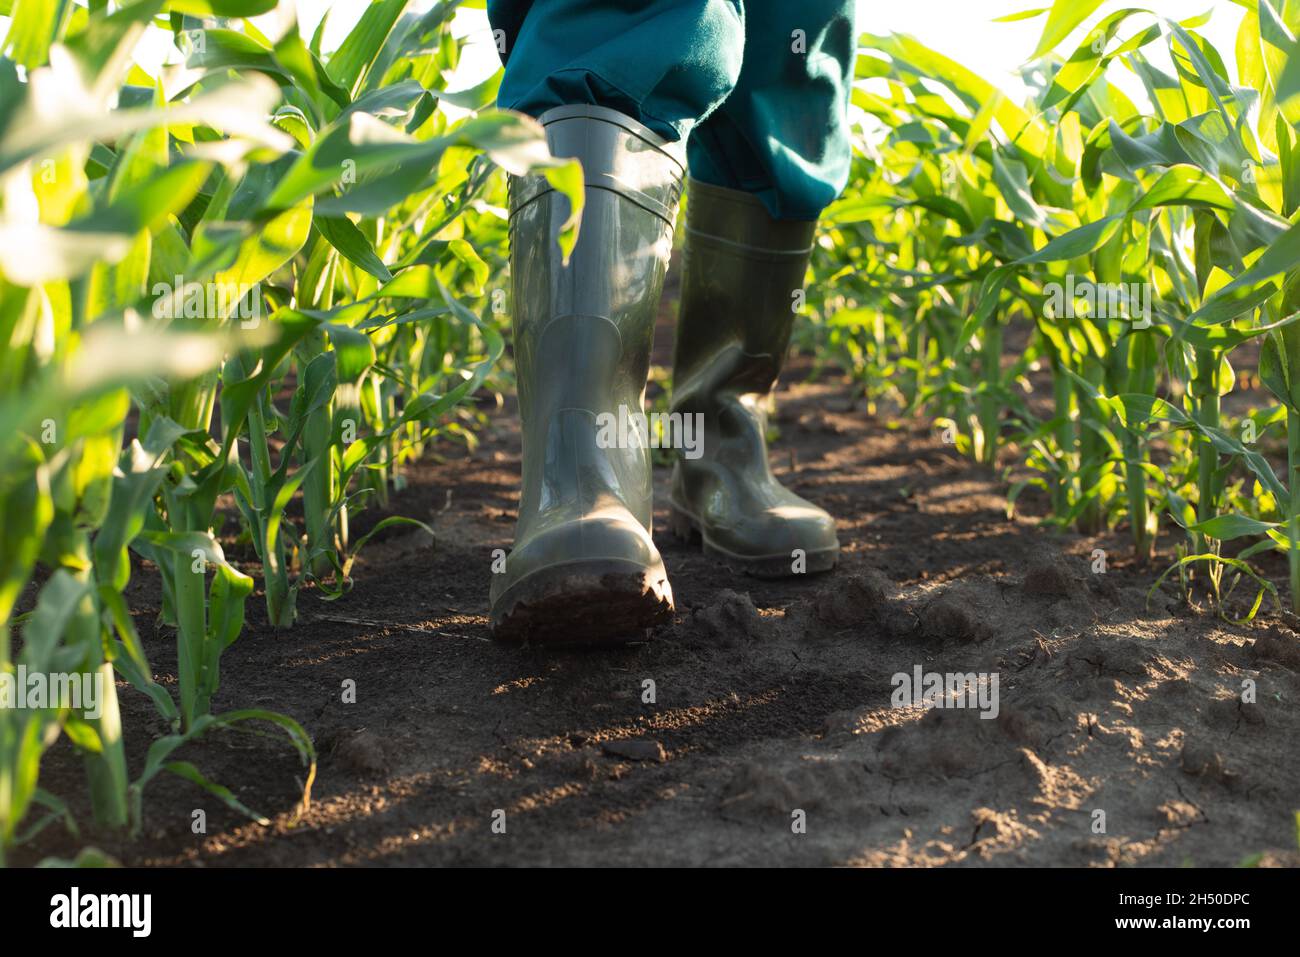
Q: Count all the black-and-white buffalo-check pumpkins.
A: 0